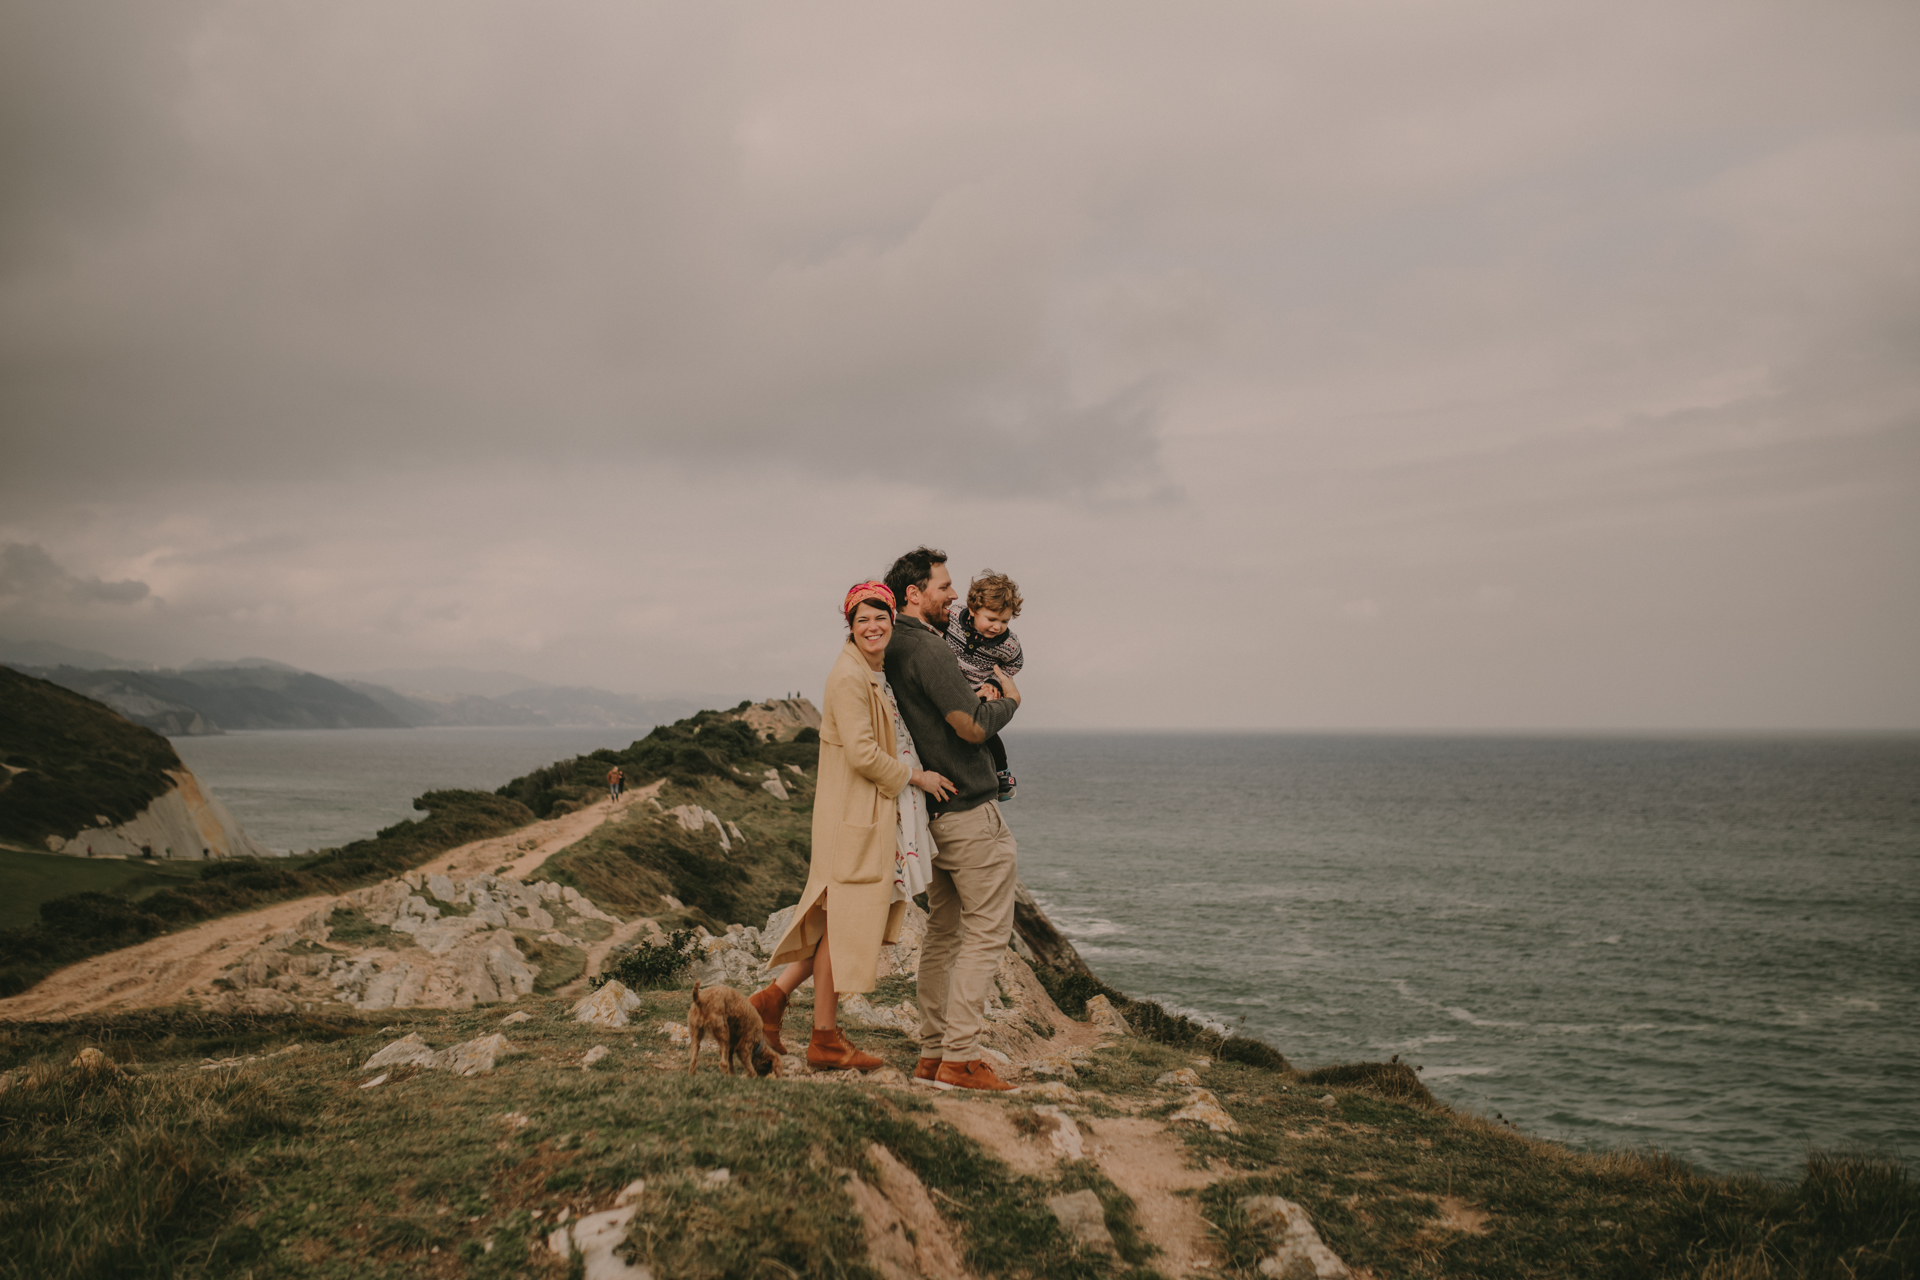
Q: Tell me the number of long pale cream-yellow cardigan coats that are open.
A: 1